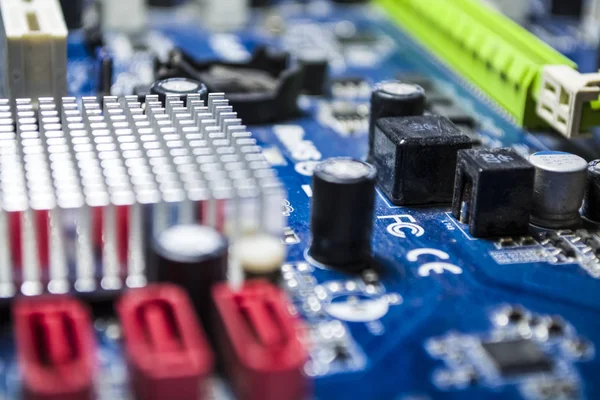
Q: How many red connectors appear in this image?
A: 3